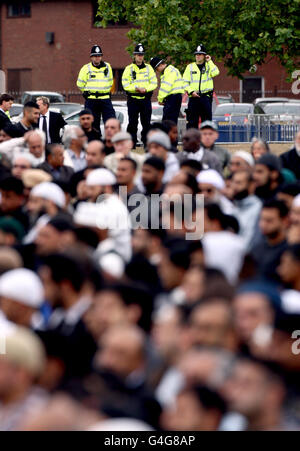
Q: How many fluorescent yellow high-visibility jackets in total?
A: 4